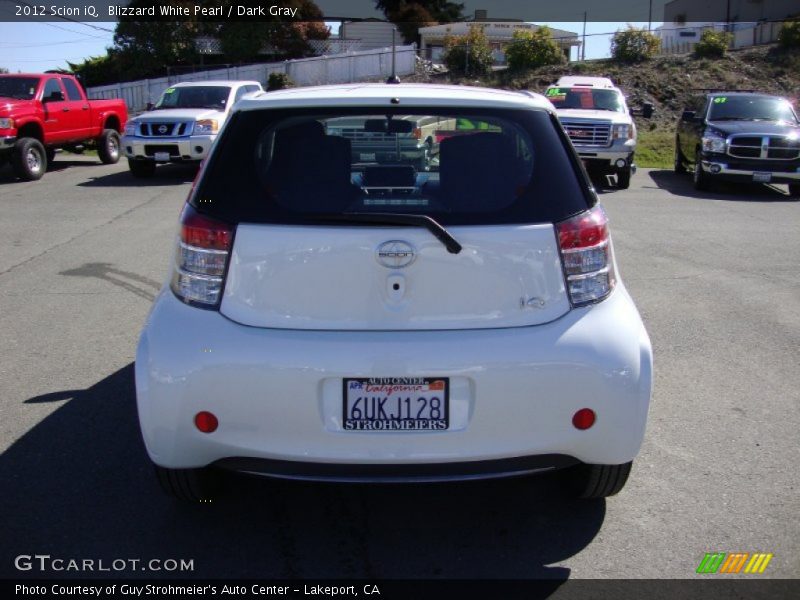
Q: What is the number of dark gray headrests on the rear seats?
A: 2